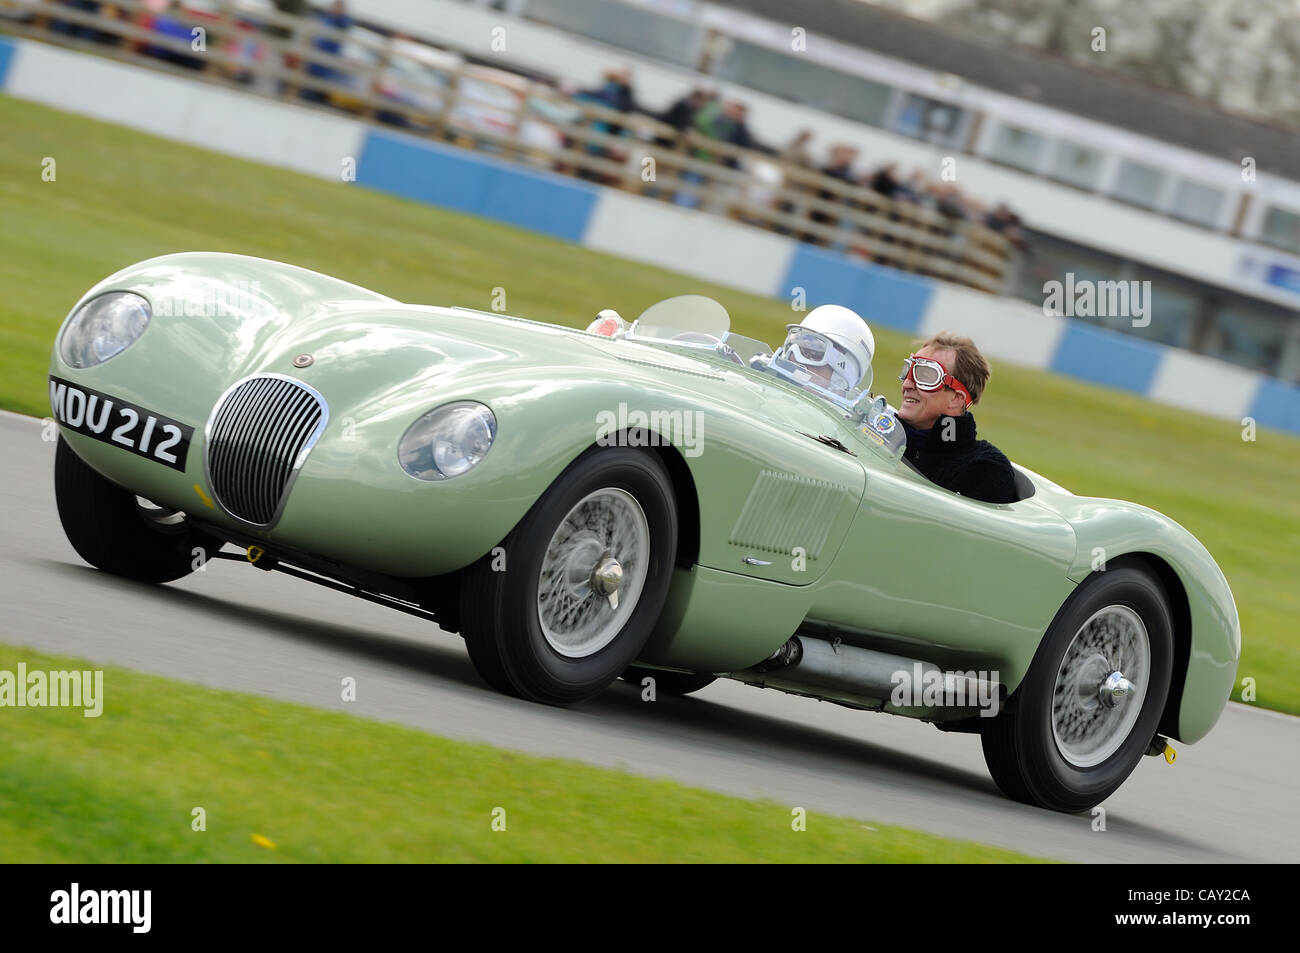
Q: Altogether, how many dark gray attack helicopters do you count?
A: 0